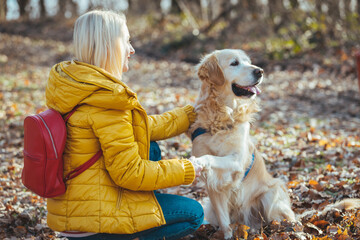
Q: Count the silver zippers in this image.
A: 1